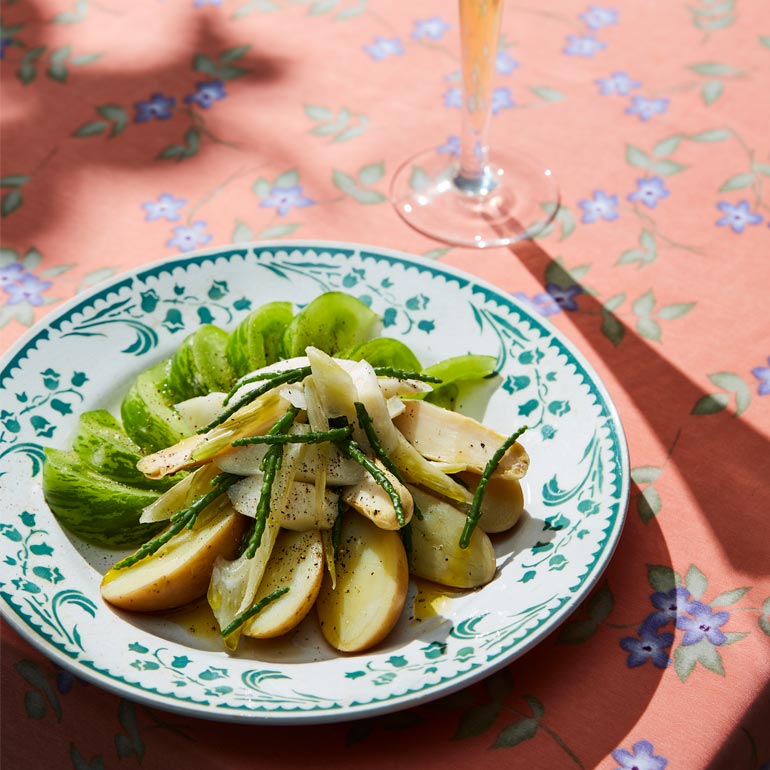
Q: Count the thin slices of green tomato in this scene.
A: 8